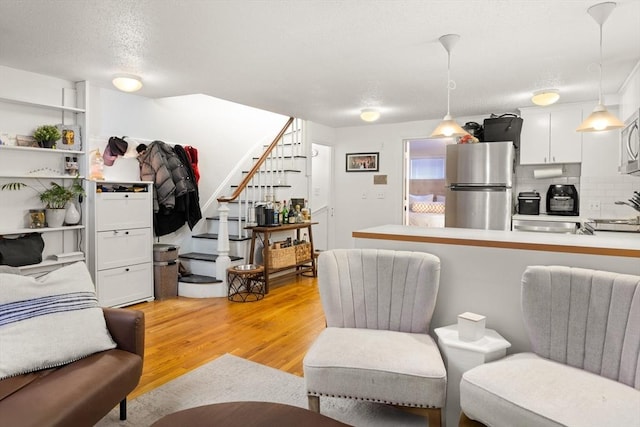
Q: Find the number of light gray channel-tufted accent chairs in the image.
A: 2